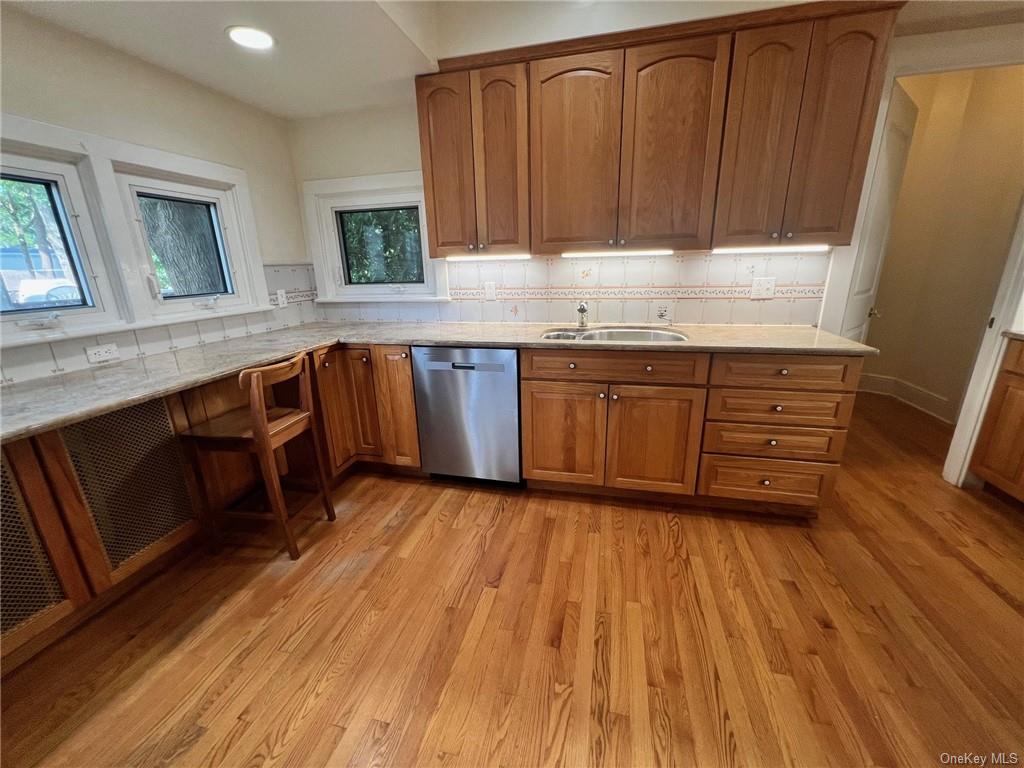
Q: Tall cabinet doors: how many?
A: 6